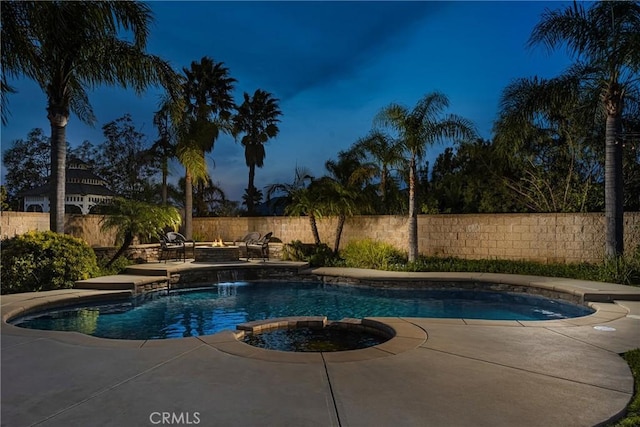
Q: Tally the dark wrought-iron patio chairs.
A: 4